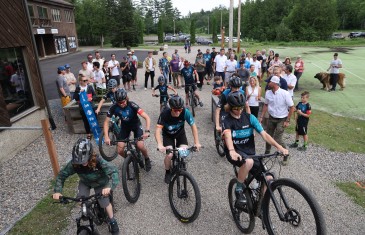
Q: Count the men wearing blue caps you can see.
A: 2